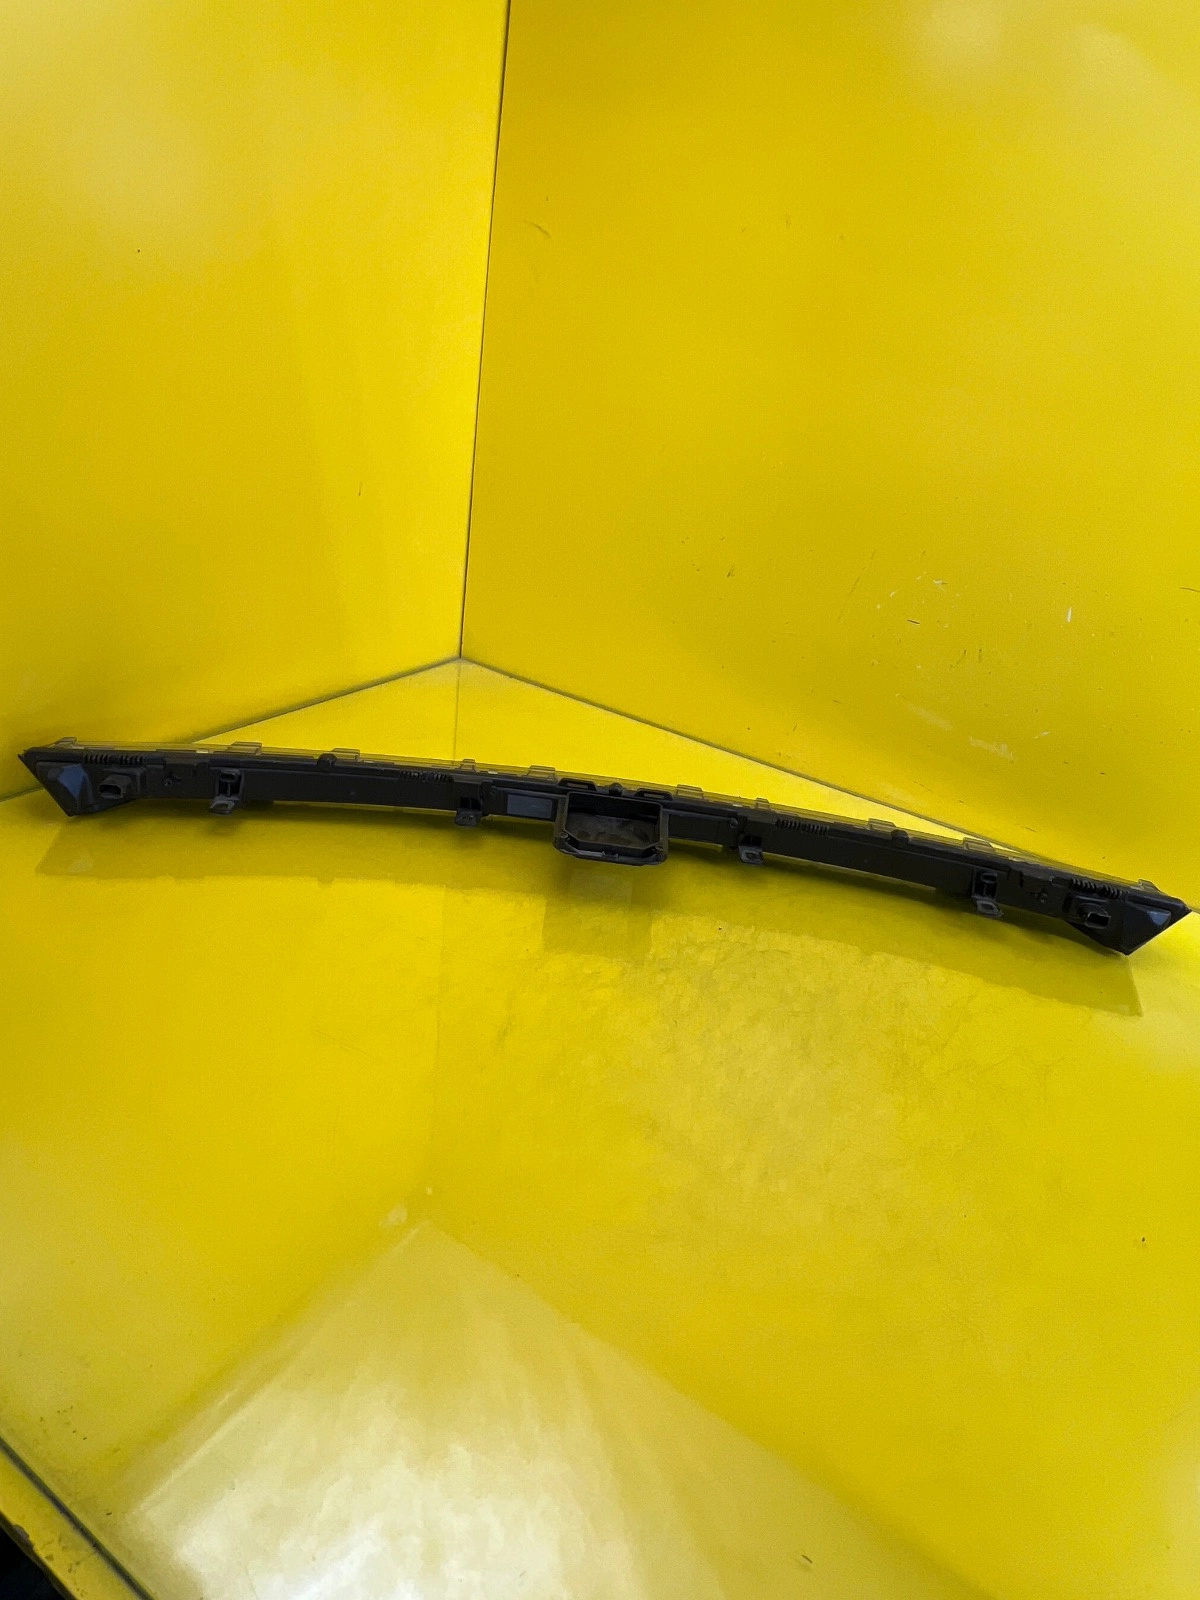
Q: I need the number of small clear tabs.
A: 10